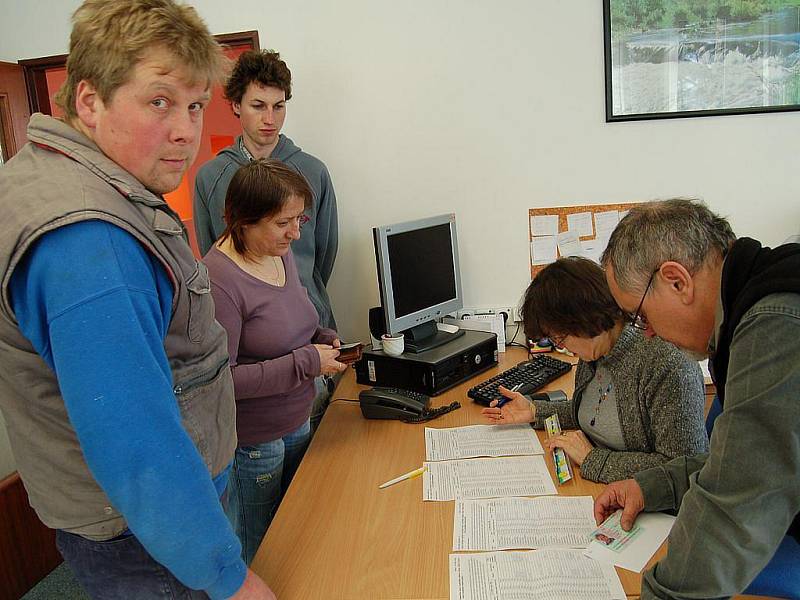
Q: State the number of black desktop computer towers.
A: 1